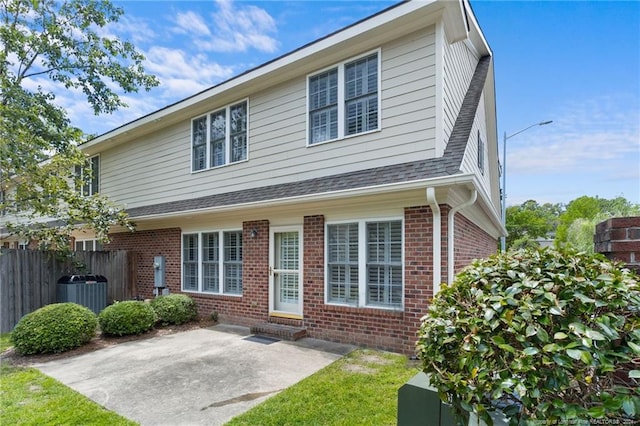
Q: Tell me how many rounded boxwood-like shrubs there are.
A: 3